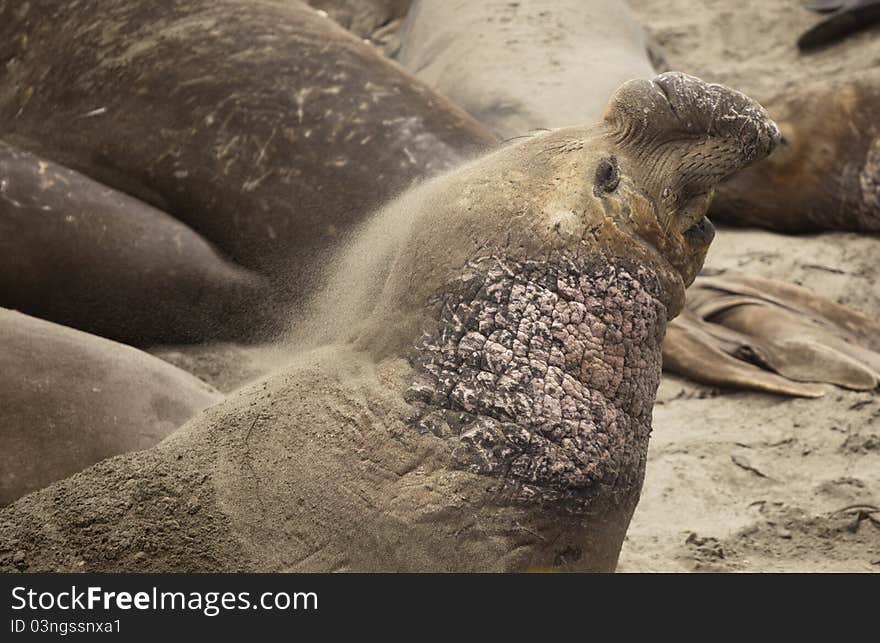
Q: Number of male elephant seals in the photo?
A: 1